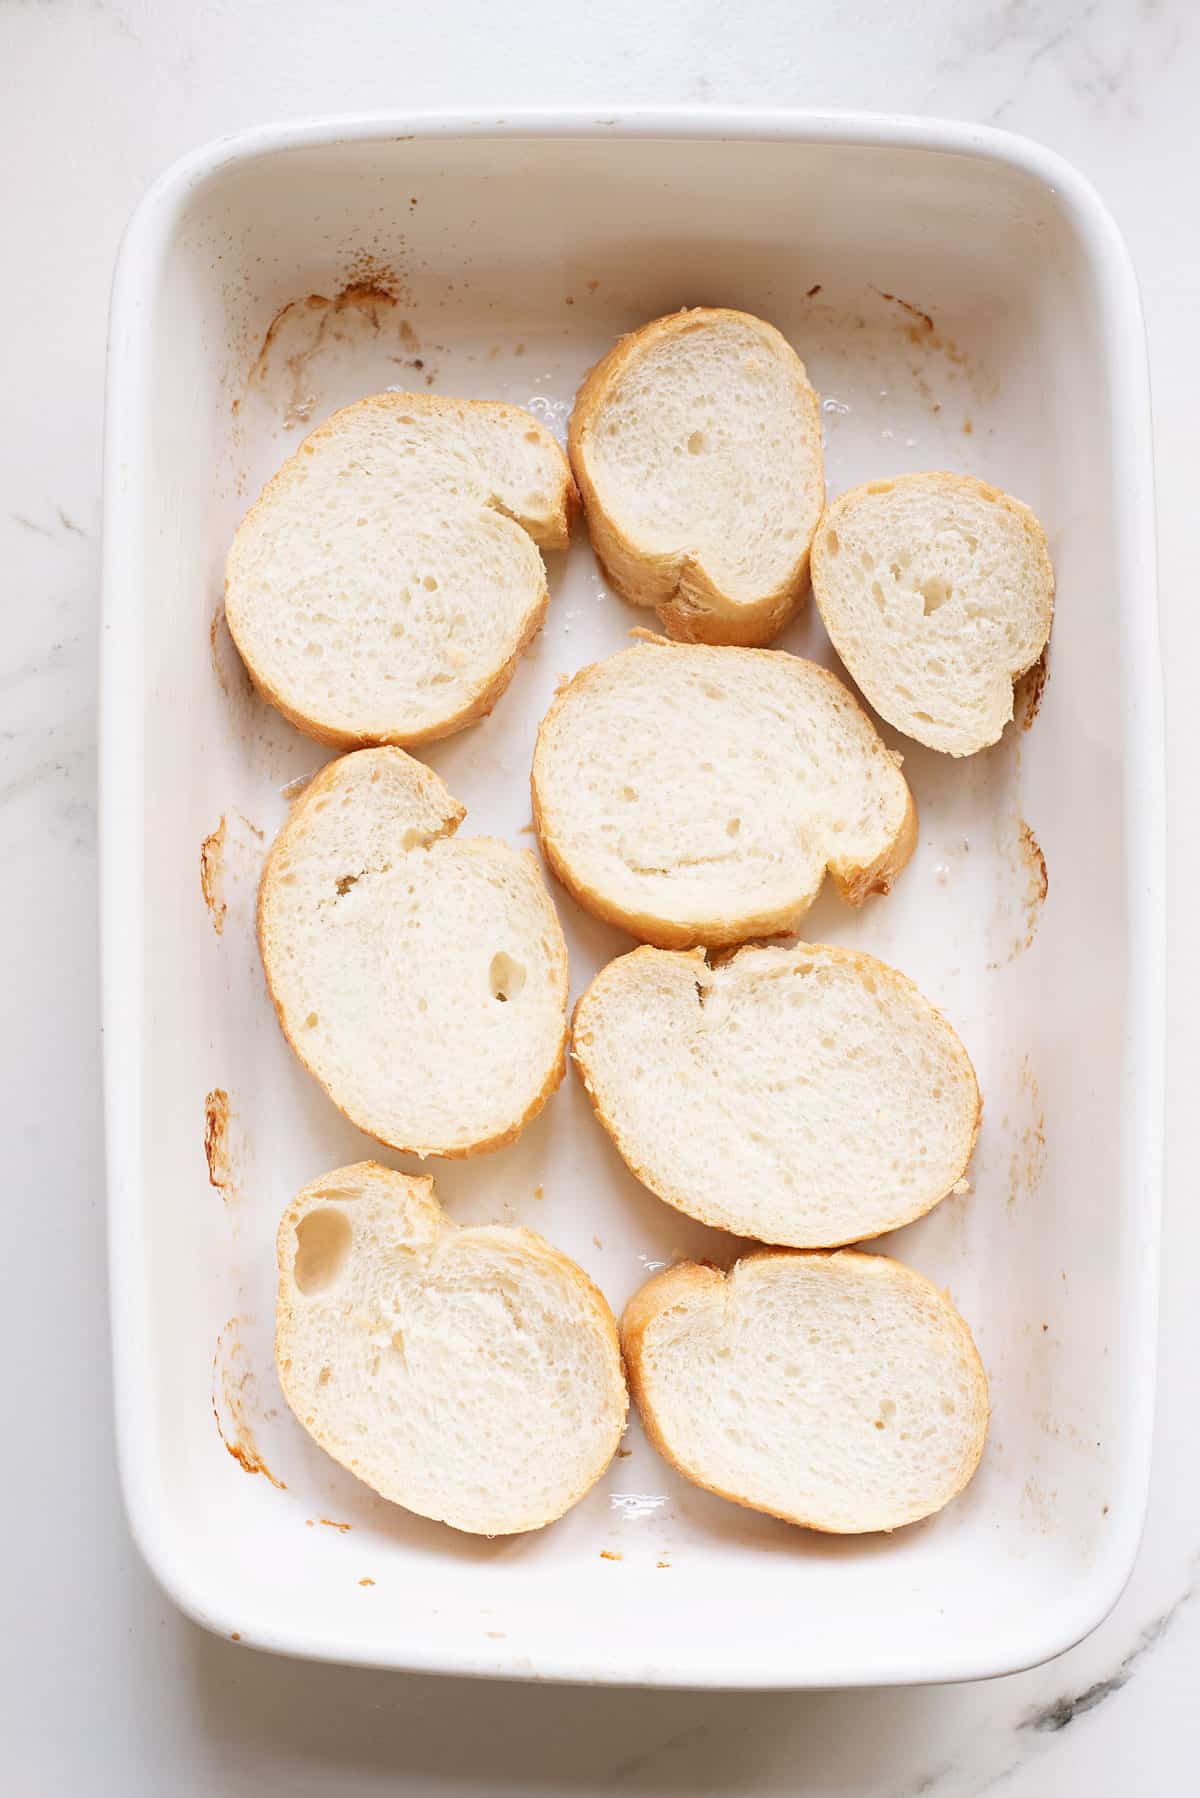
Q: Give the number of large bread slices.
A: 6